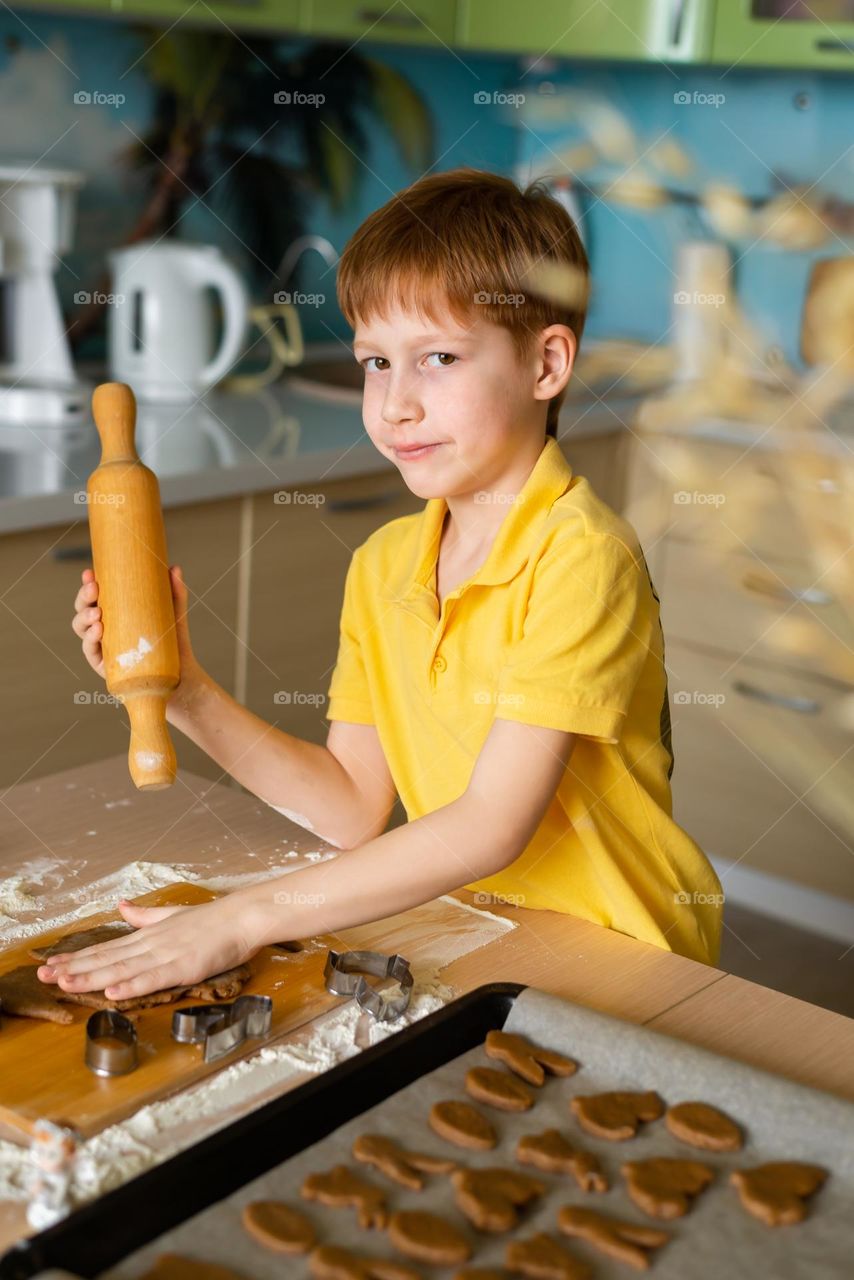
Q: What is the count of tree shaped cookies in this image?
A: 0